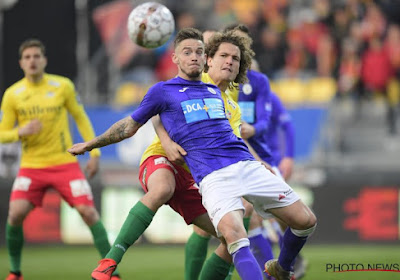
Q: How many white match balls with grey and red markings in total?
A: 1